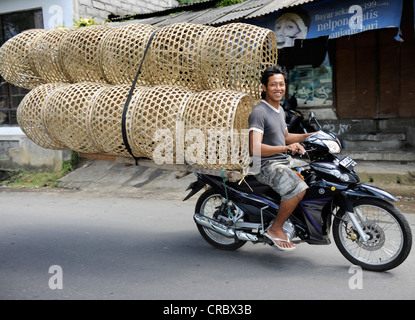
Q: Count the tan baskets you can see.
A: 11